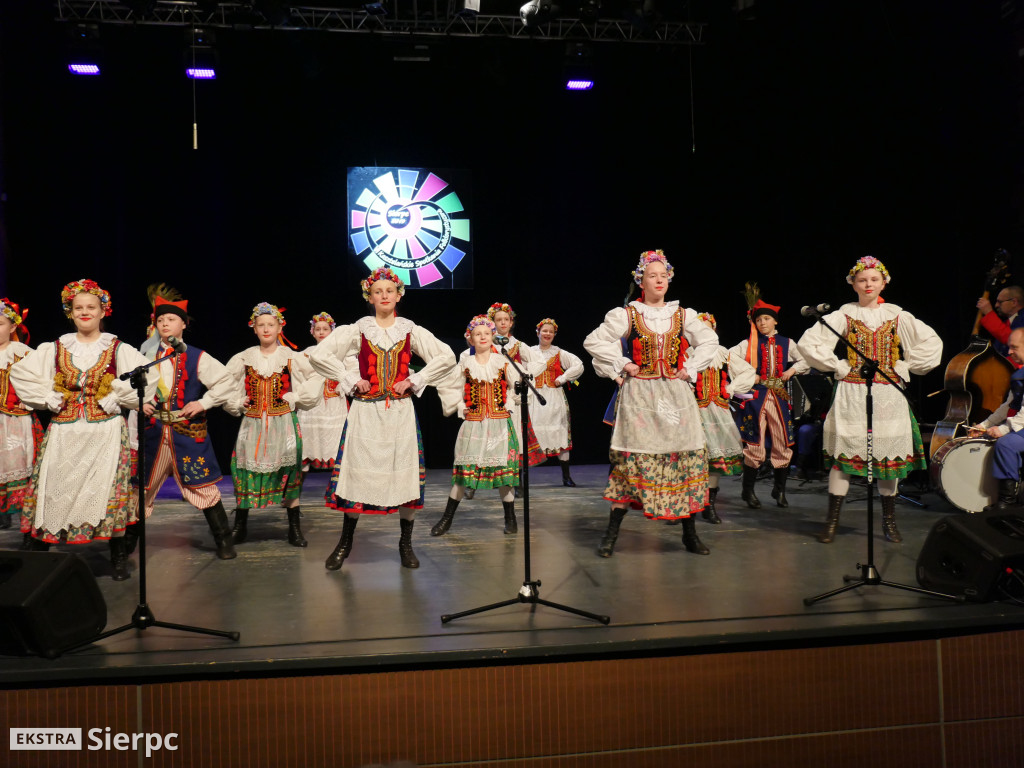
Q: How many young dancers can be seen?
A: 13